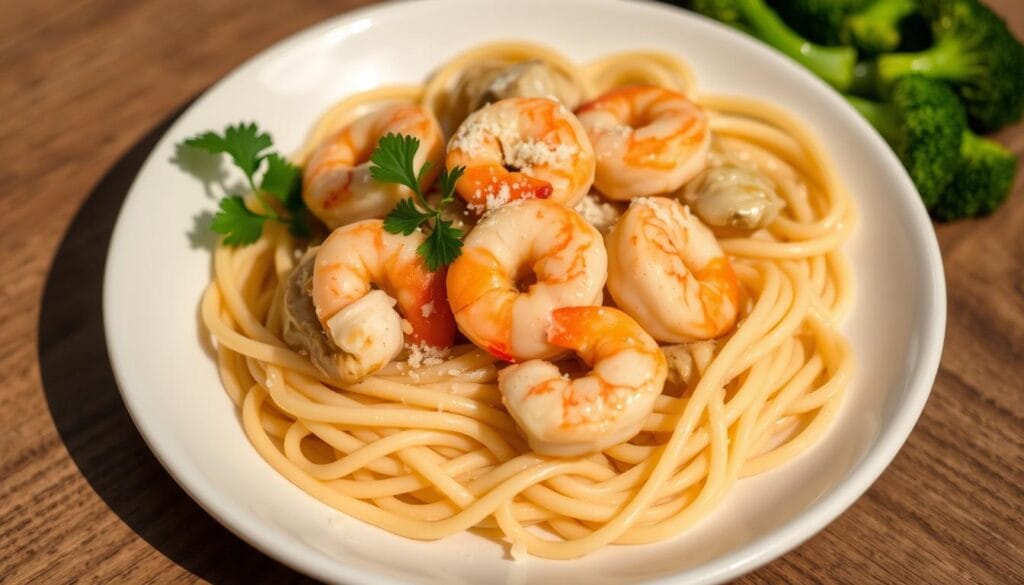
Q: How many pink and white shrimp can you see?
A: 7